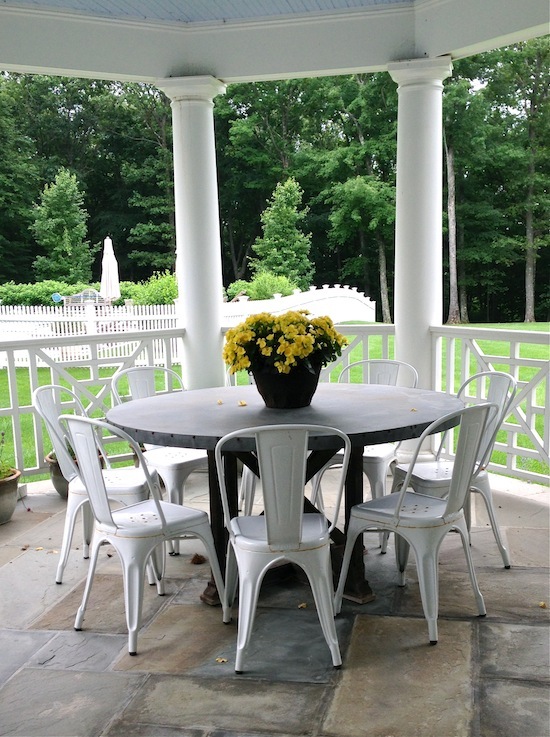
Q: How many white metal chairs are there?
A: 8